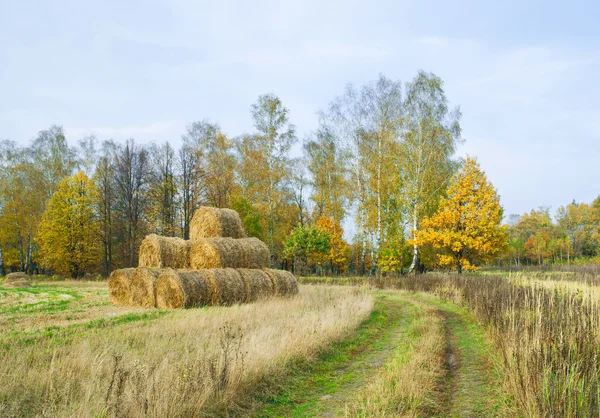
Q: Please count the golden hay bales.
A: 10